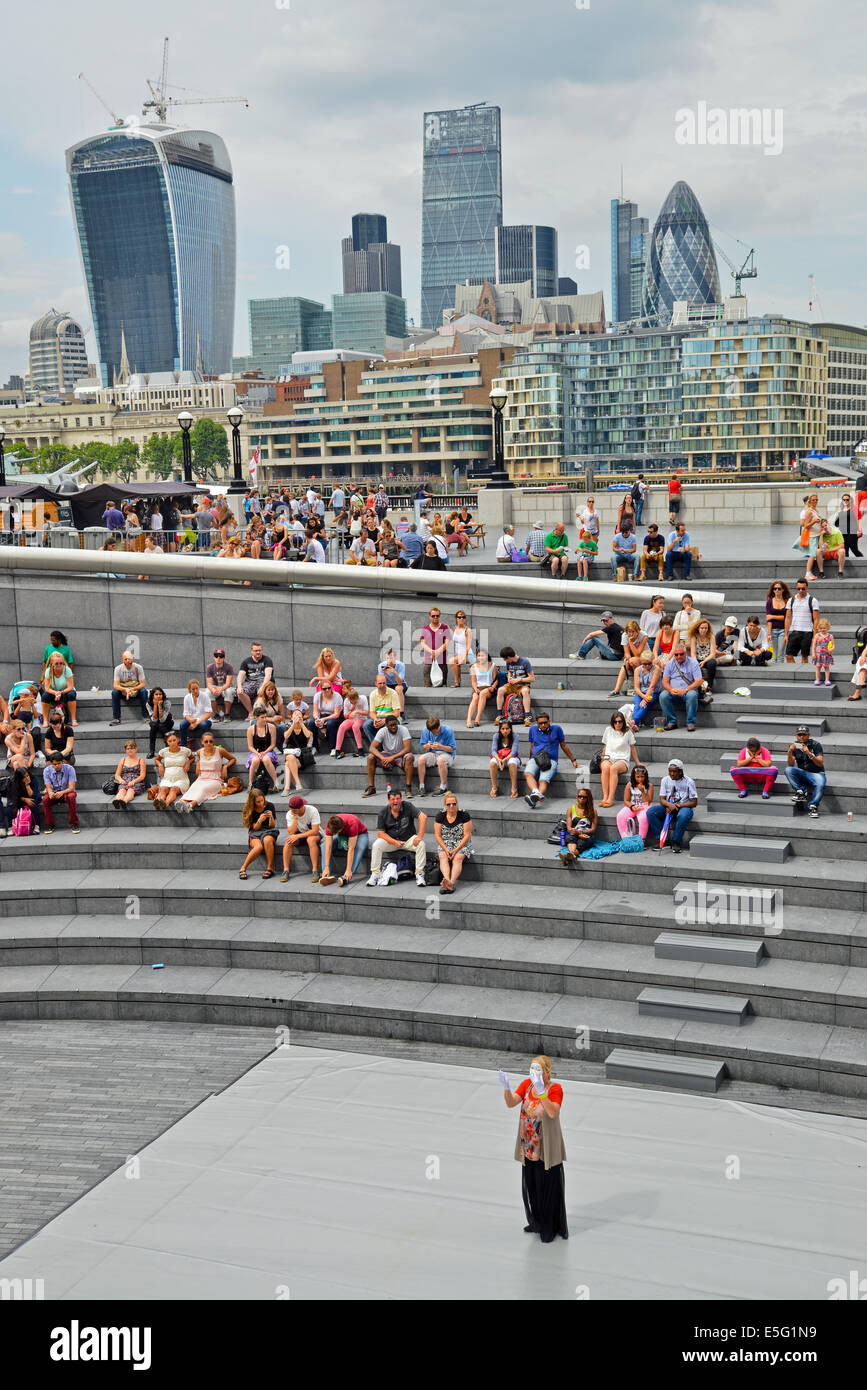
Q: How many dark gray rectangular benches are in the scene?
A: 9